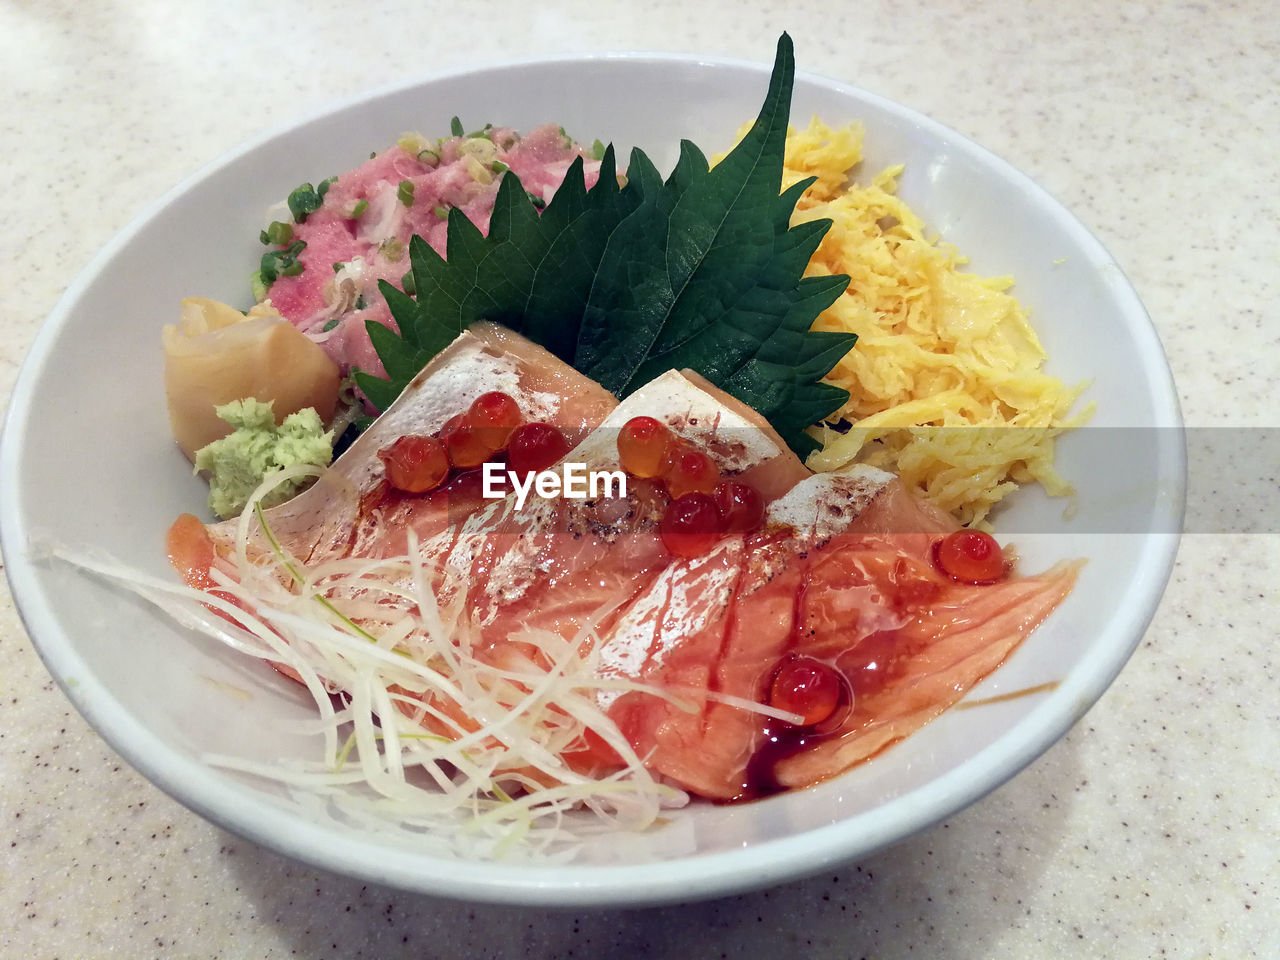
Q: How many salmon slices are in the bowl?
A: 3